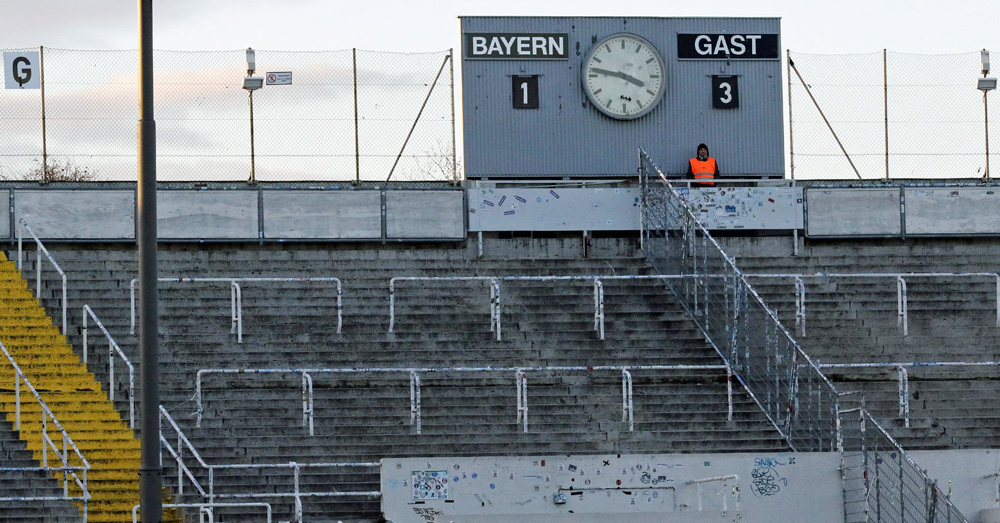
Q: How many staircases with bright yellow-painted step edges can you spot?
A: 1